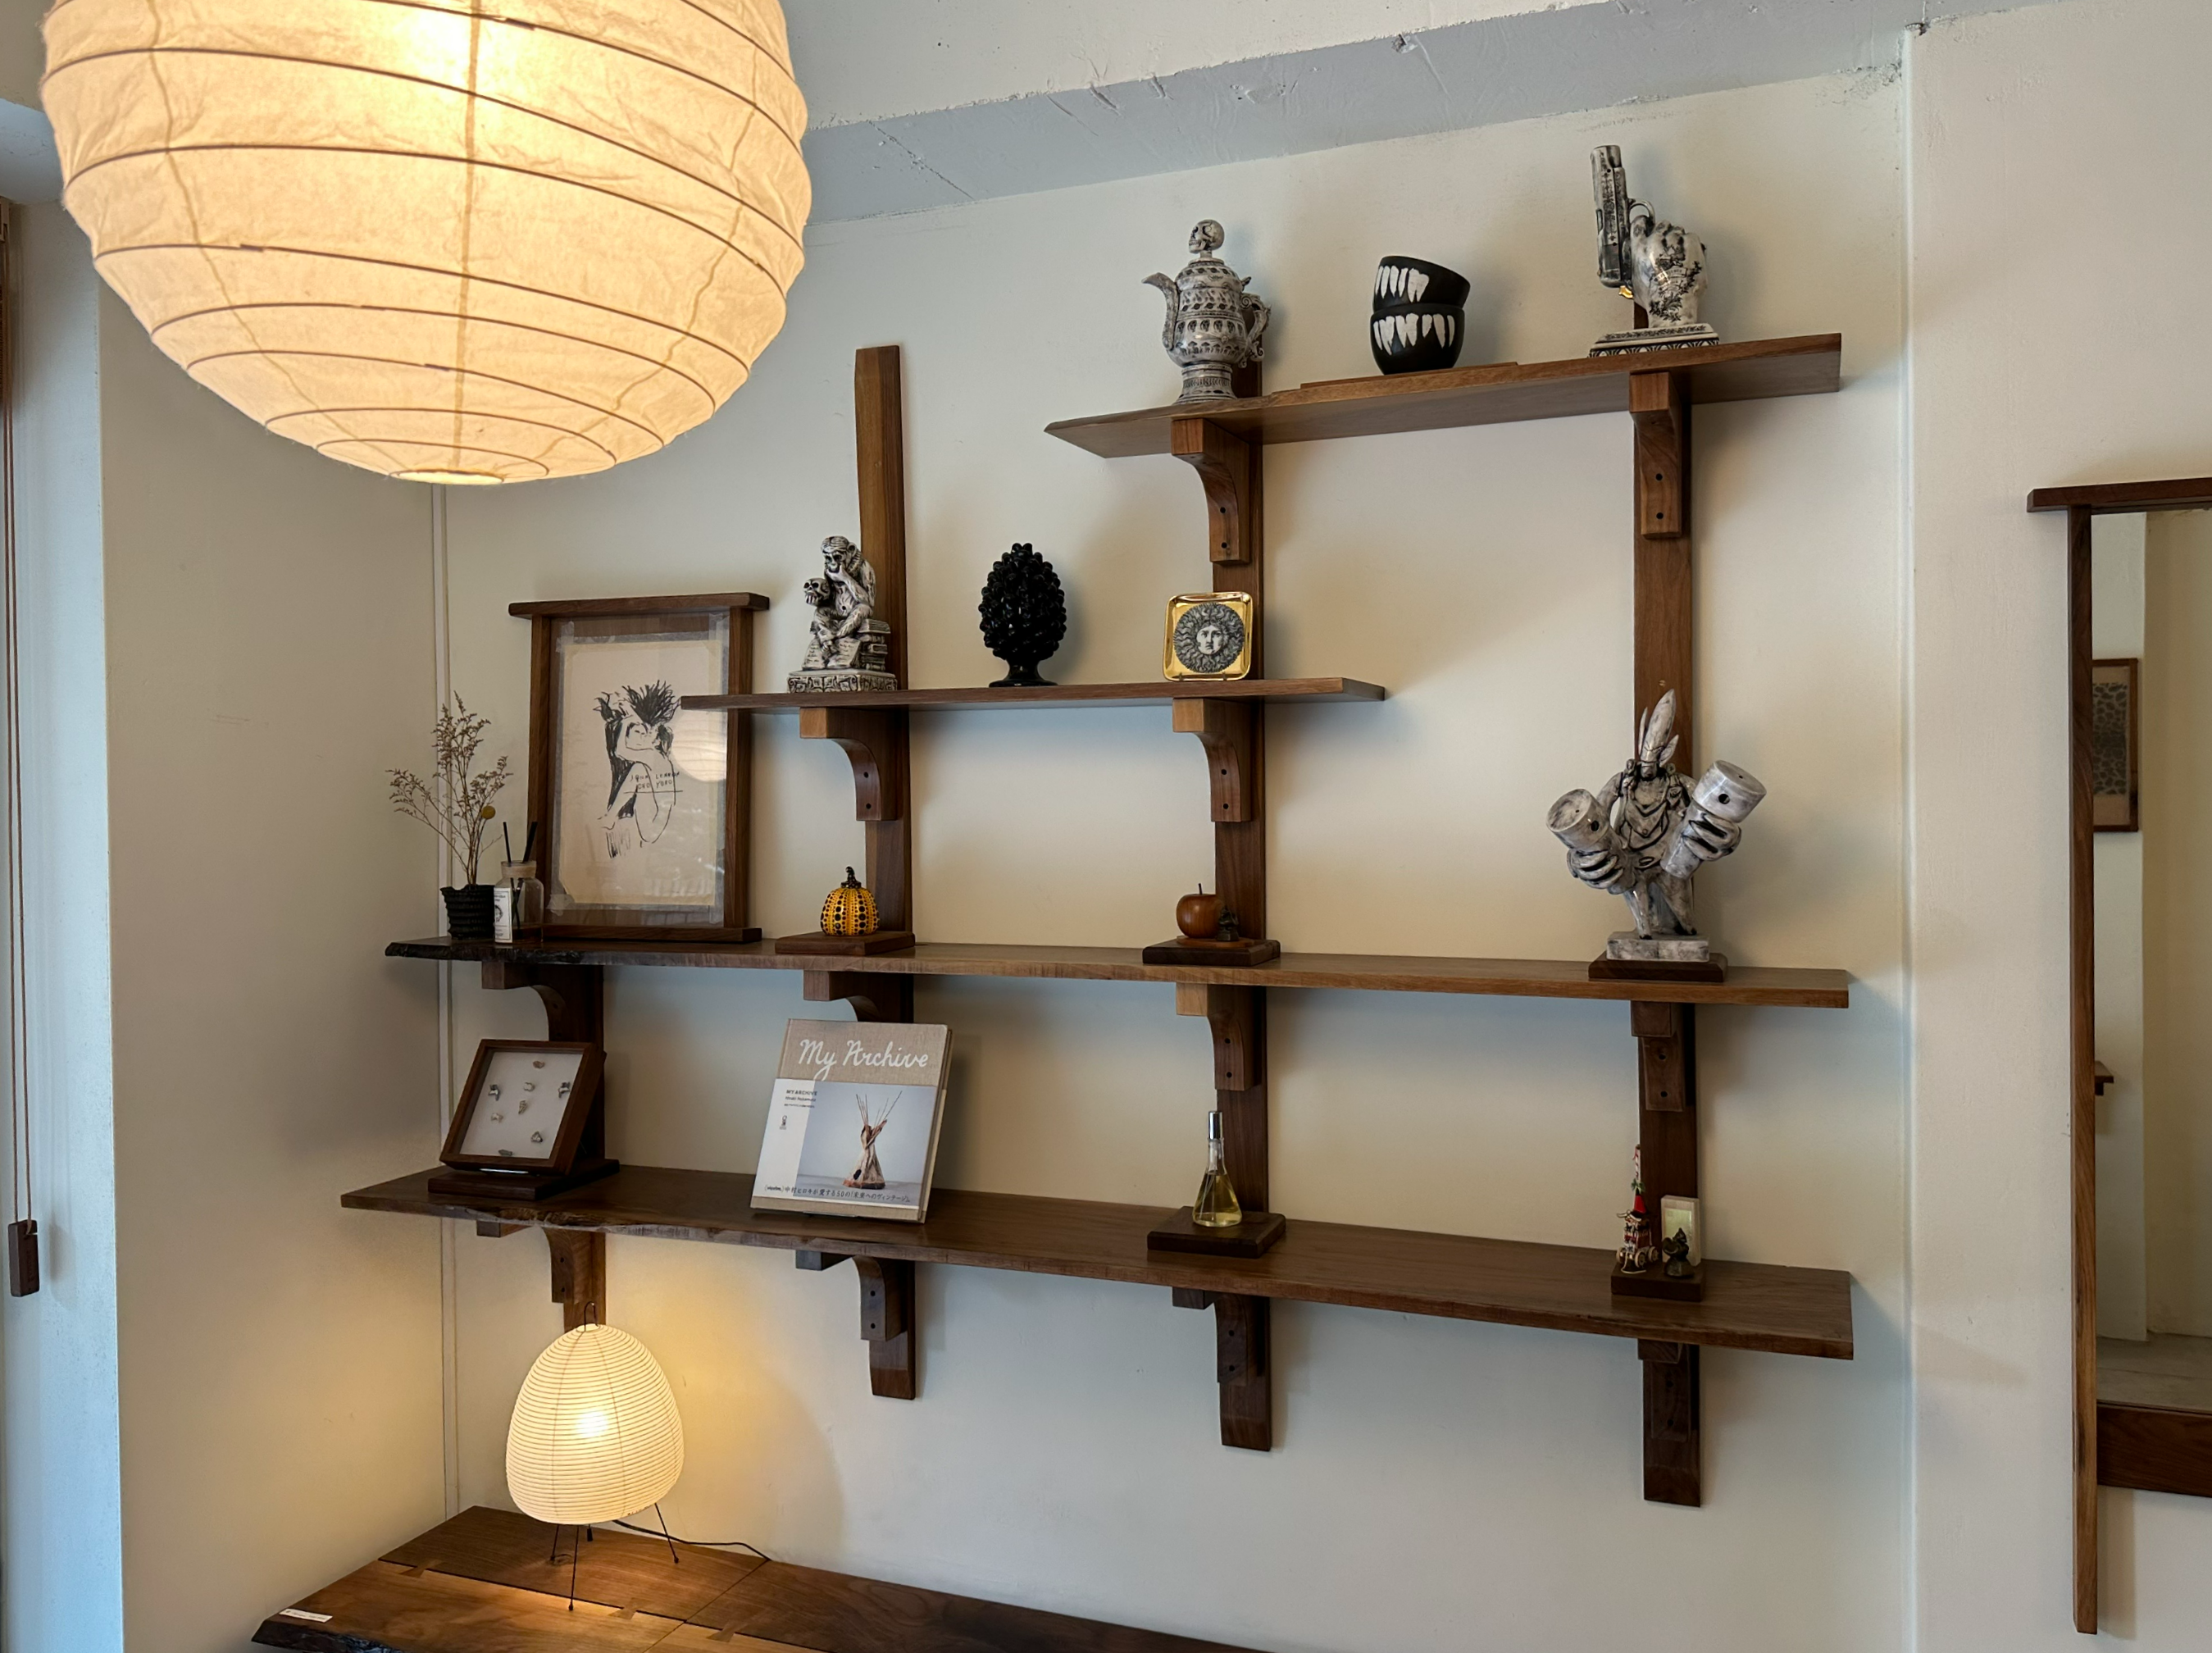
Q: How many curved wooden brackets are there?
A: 12